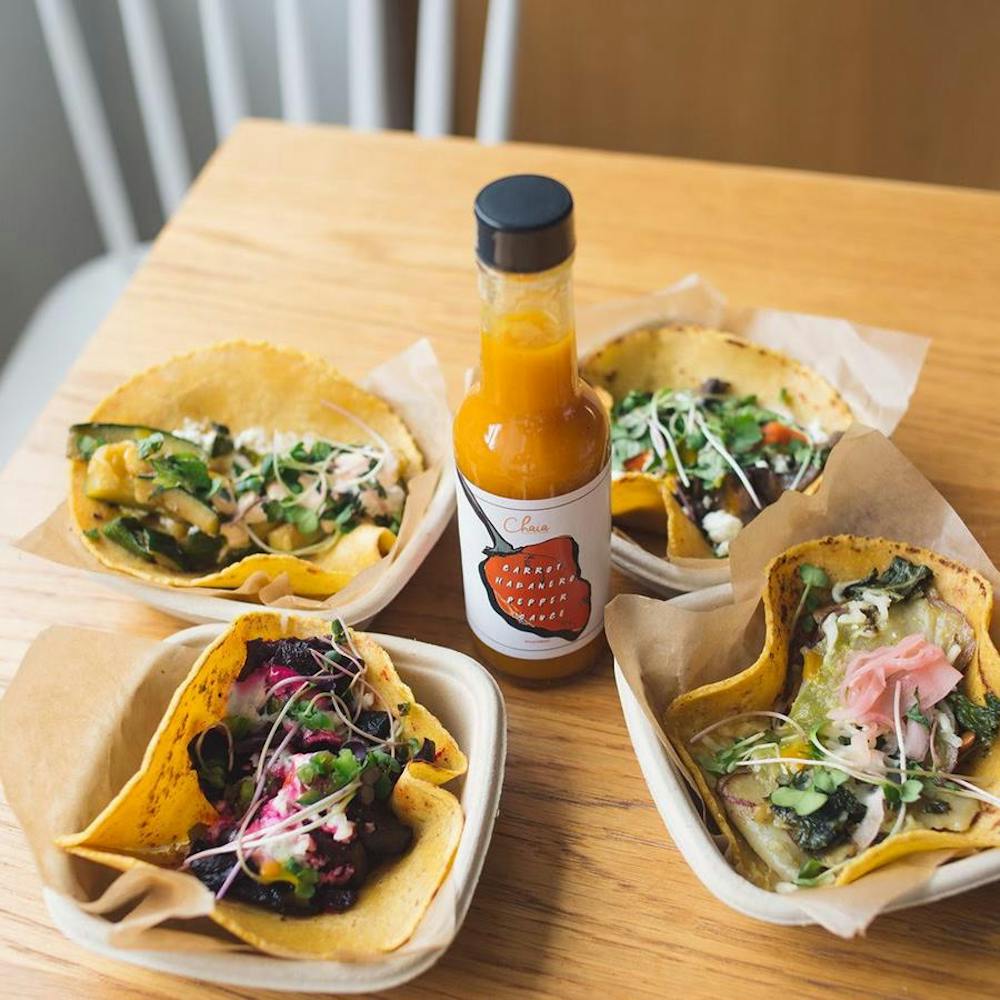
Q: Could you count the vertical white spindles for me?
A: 7